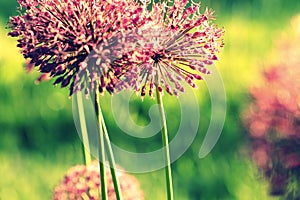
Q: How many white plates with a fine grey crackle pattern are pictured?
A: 0